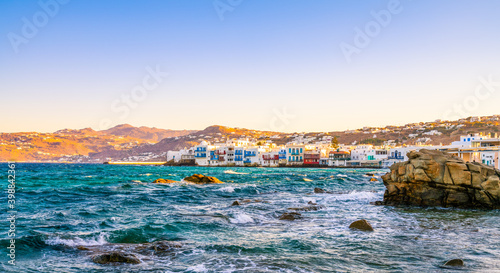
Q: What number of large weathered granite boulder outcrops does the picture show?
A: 1